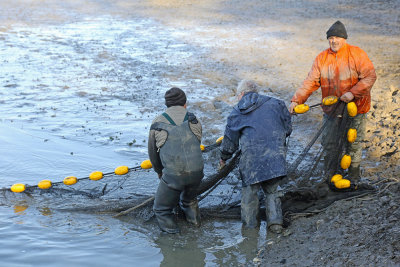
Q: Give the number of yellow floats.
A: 15